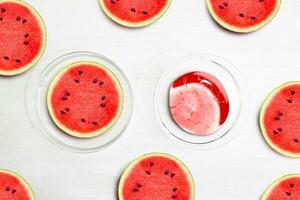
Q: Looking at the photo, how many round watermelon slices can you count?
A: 8